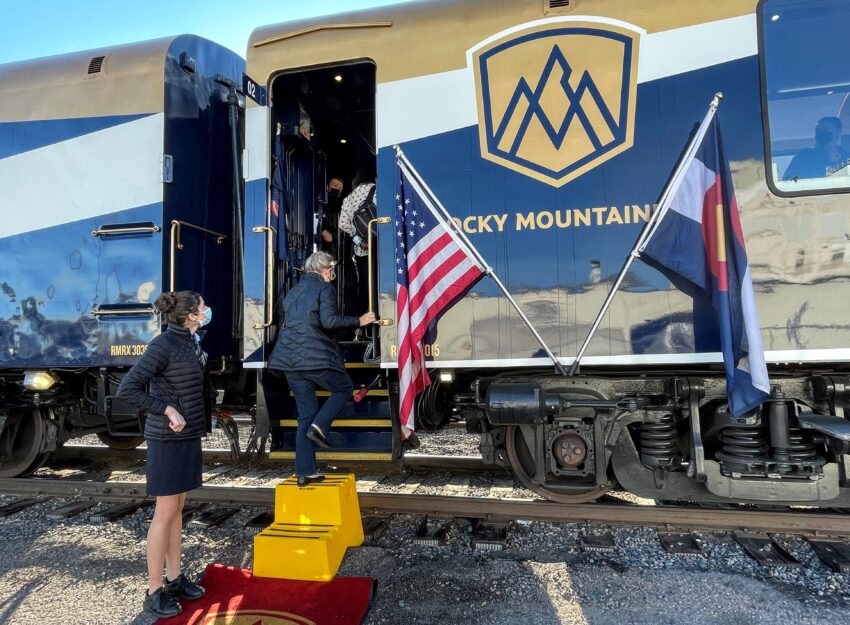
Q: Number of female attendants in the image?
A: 1